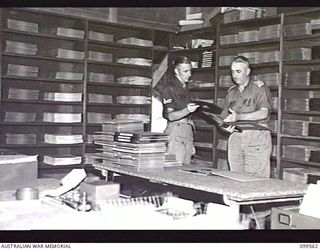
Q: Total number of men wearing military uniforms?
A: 2